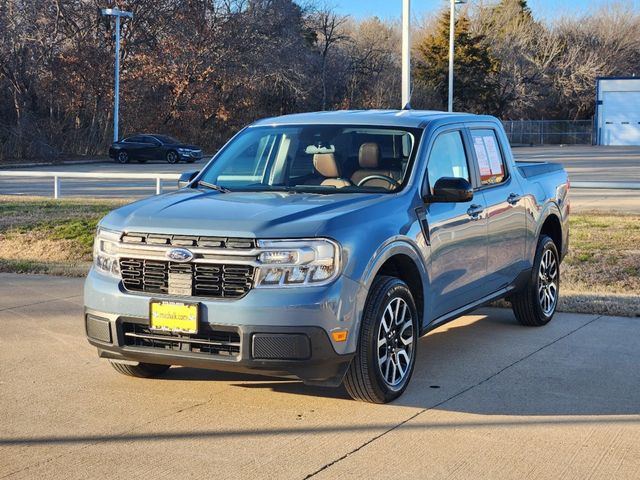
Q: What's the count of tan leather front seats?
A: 2